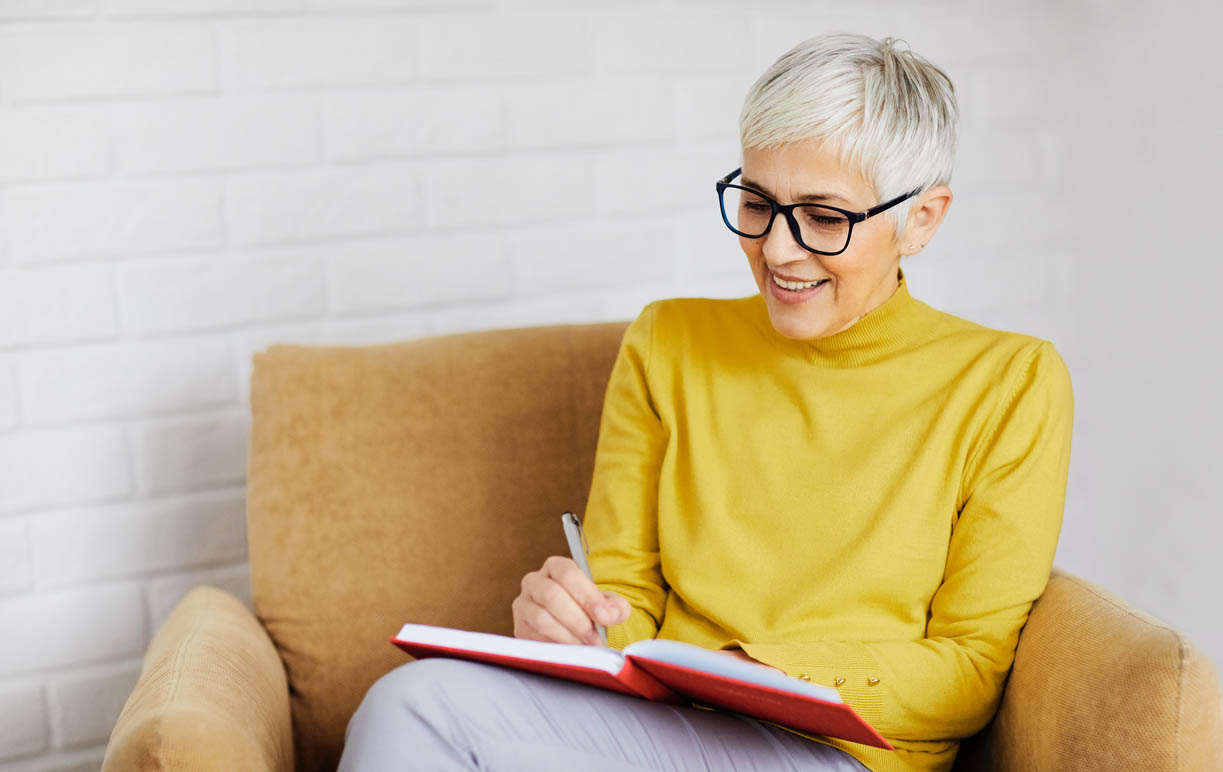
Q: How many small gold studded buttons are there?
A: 3